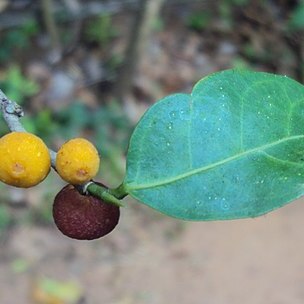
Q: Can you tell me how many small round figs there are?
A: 3